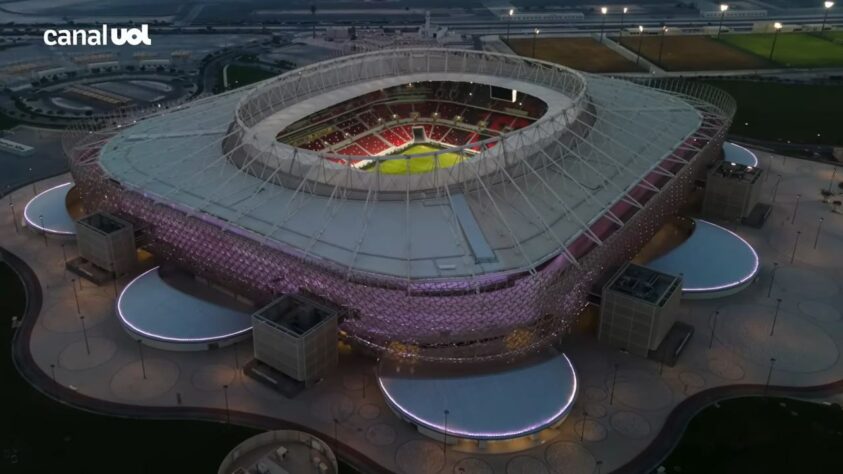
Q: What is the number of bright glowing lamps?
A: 9